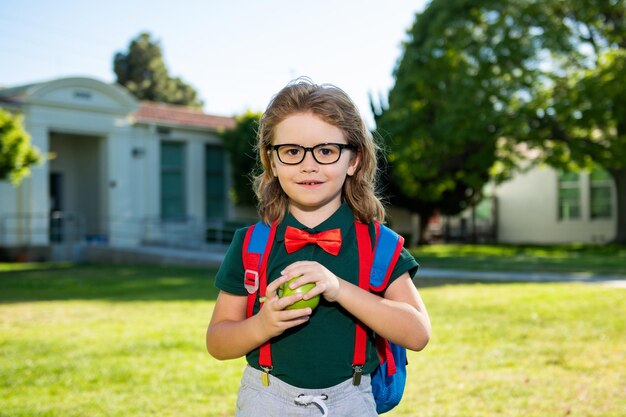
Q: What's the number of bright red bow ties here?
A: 1